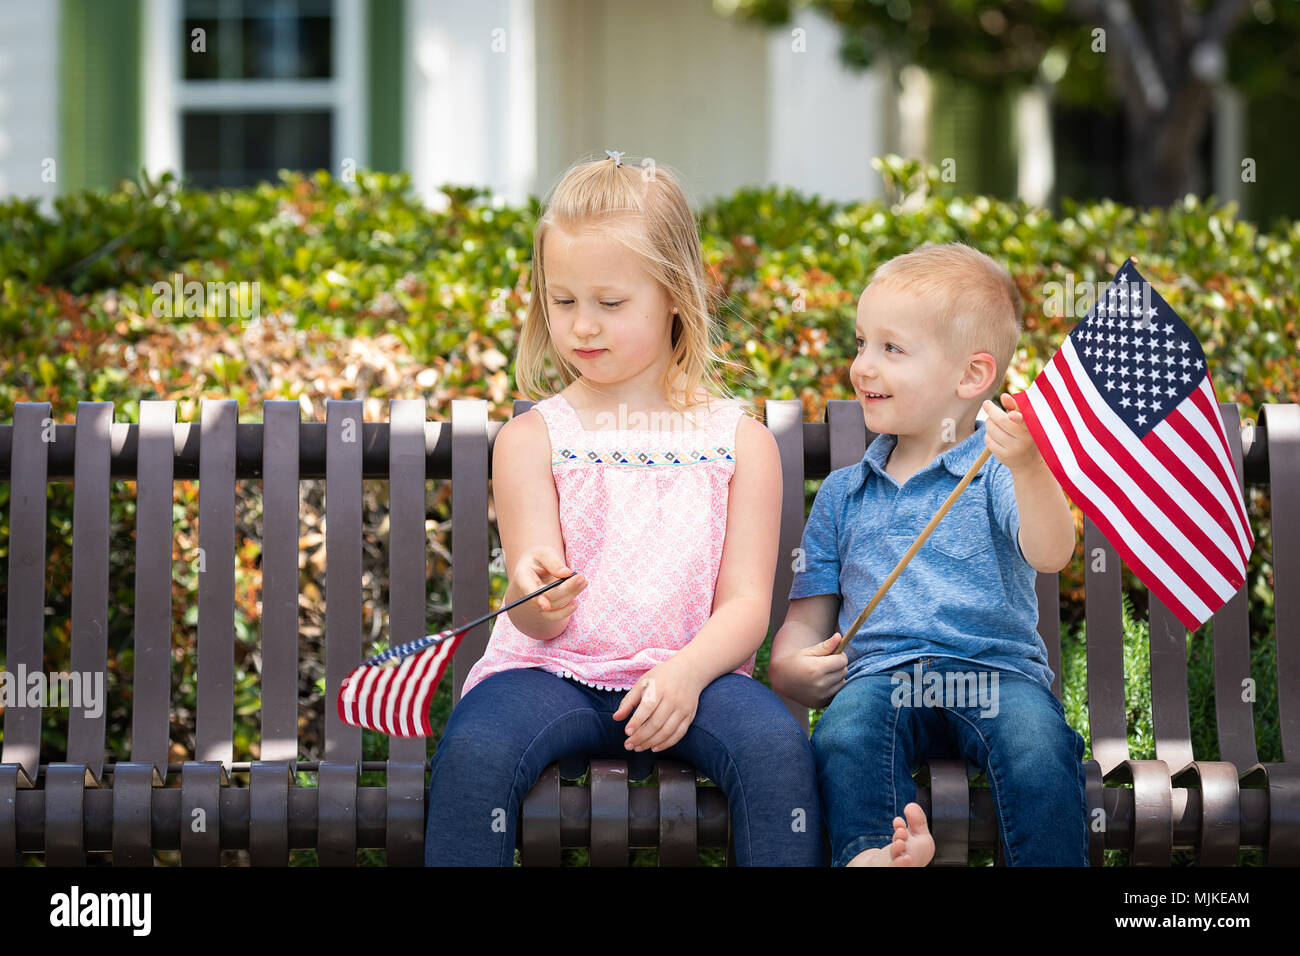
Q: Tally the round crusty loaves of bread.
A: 0